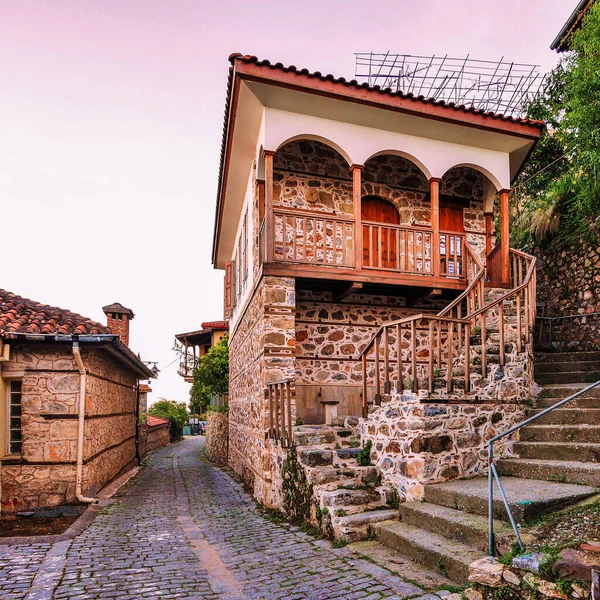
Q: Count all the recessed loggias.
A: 1